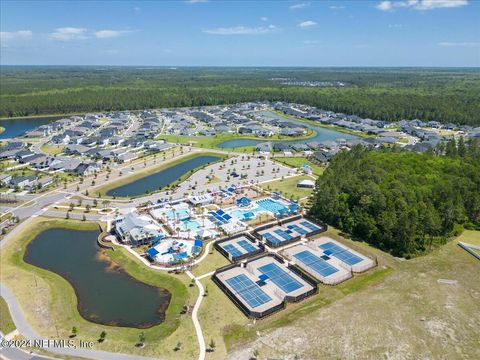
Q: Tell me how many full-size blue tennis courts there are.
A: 4